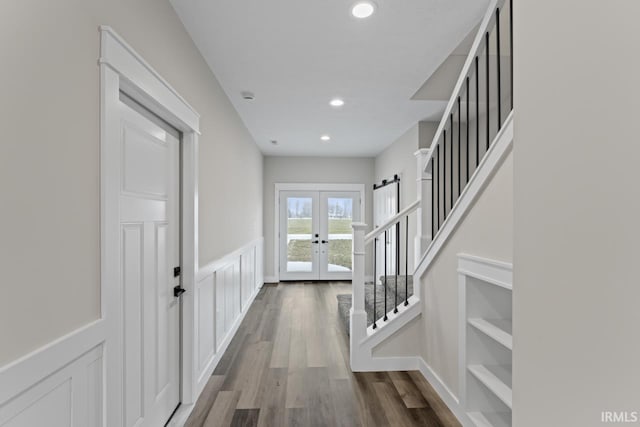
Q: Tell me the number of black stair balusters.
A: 14